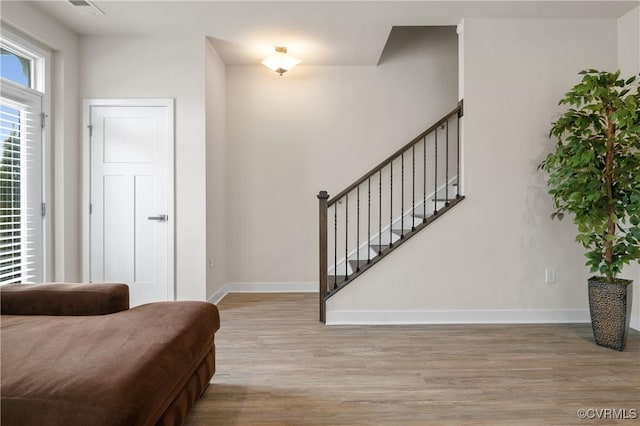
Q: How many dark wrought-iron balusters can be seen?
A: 12